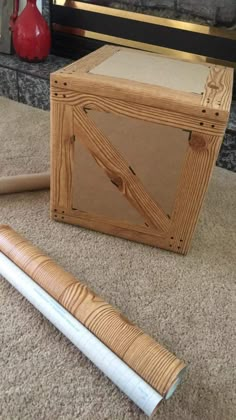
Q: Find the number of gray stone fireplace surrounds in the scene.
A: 1